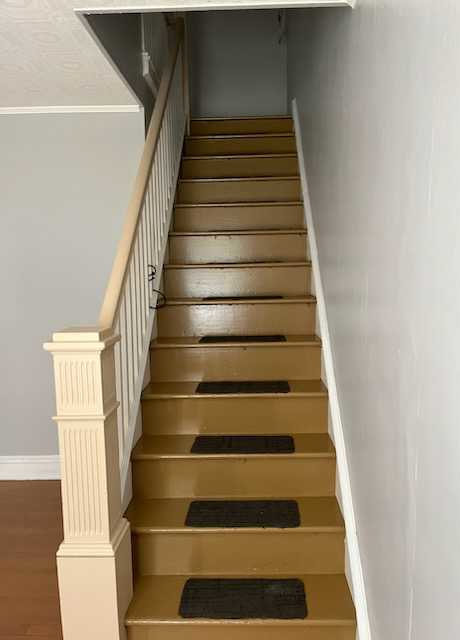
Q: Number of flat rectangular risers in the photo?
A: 13